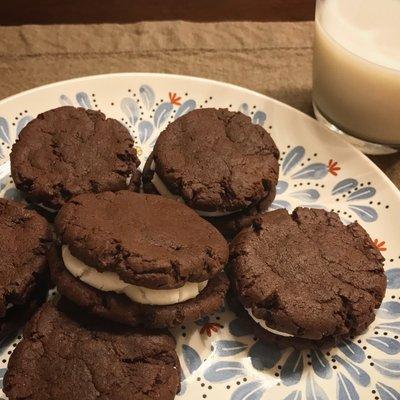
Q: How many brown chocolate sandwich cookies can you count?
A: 6